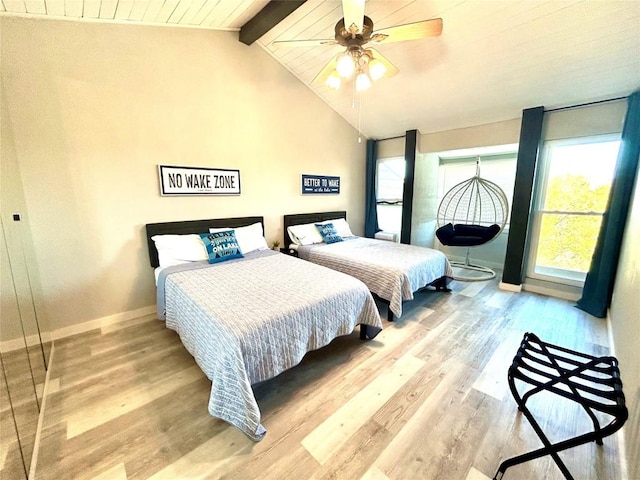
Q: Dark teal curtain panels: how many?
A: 2